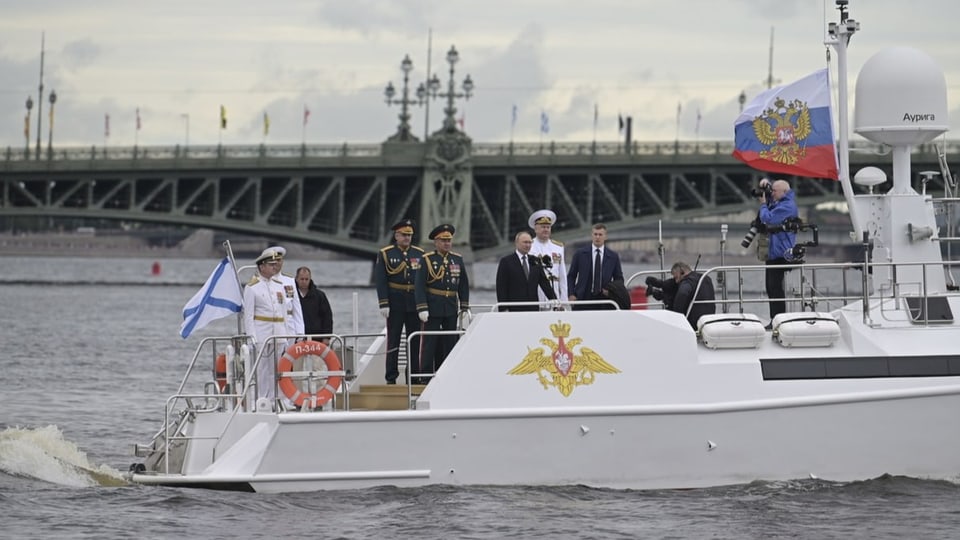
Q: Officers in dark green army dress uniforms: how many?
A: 2